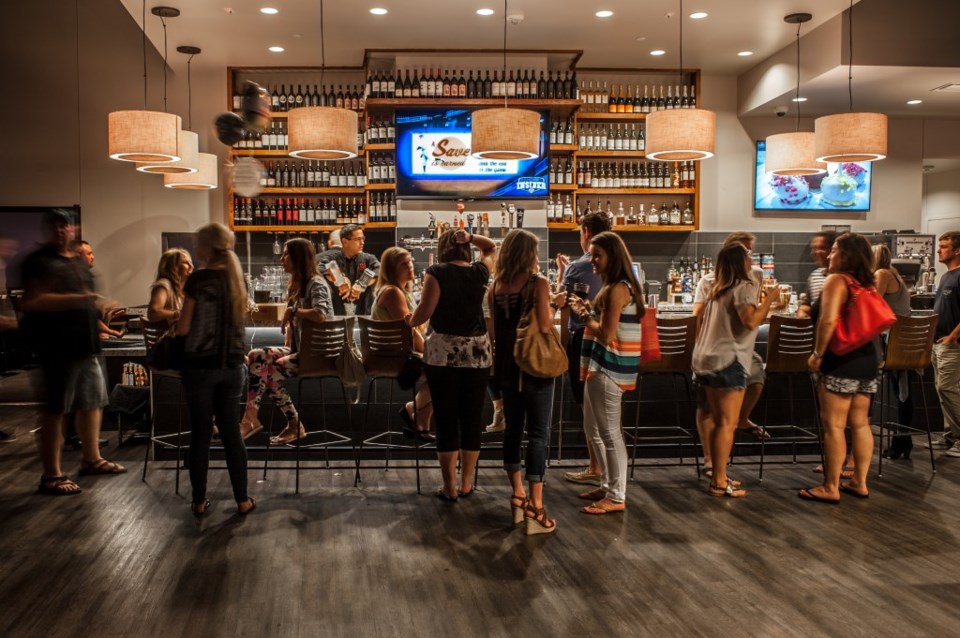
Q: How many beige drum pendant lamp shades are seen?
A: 8